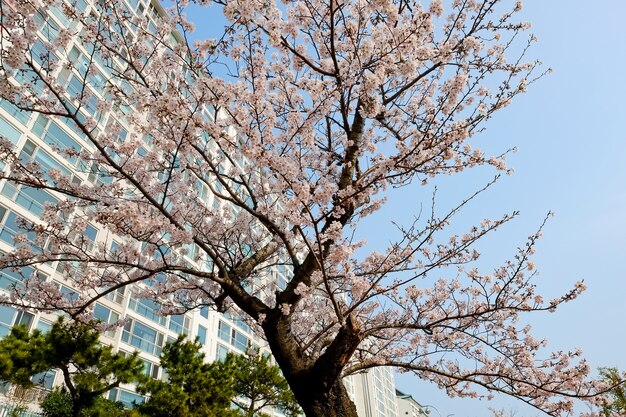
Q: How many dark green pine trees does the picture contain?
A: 3